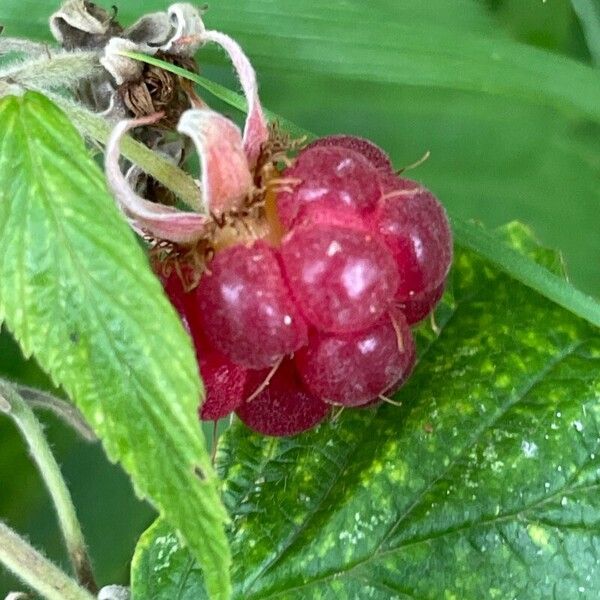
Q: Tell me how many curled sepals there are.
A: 3